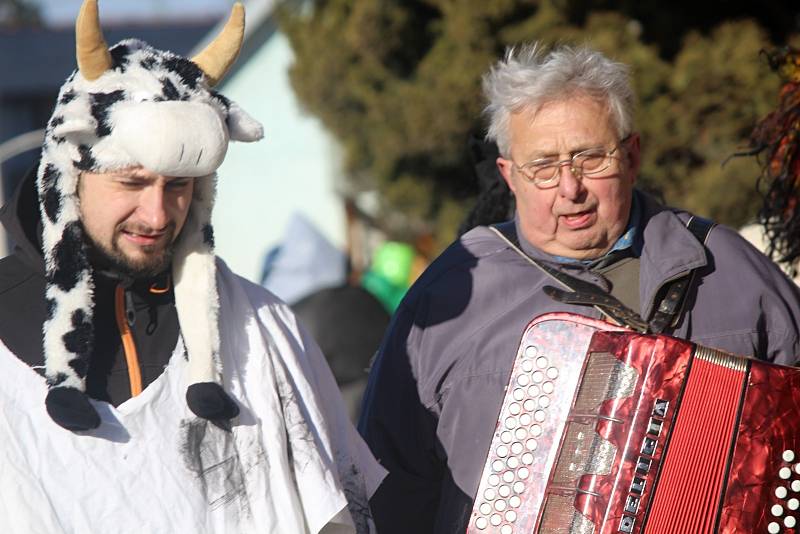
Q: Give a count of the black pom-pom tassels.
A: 2